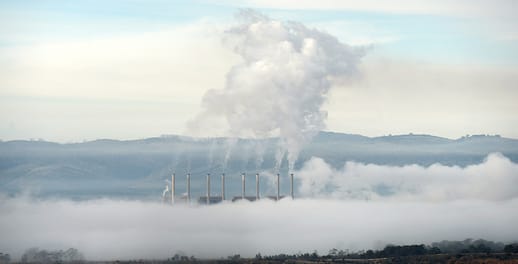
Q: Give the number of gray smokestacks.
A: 8